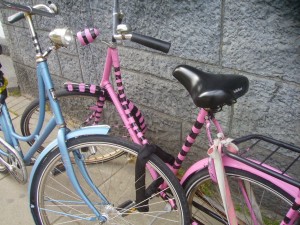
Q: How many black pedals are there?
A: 2